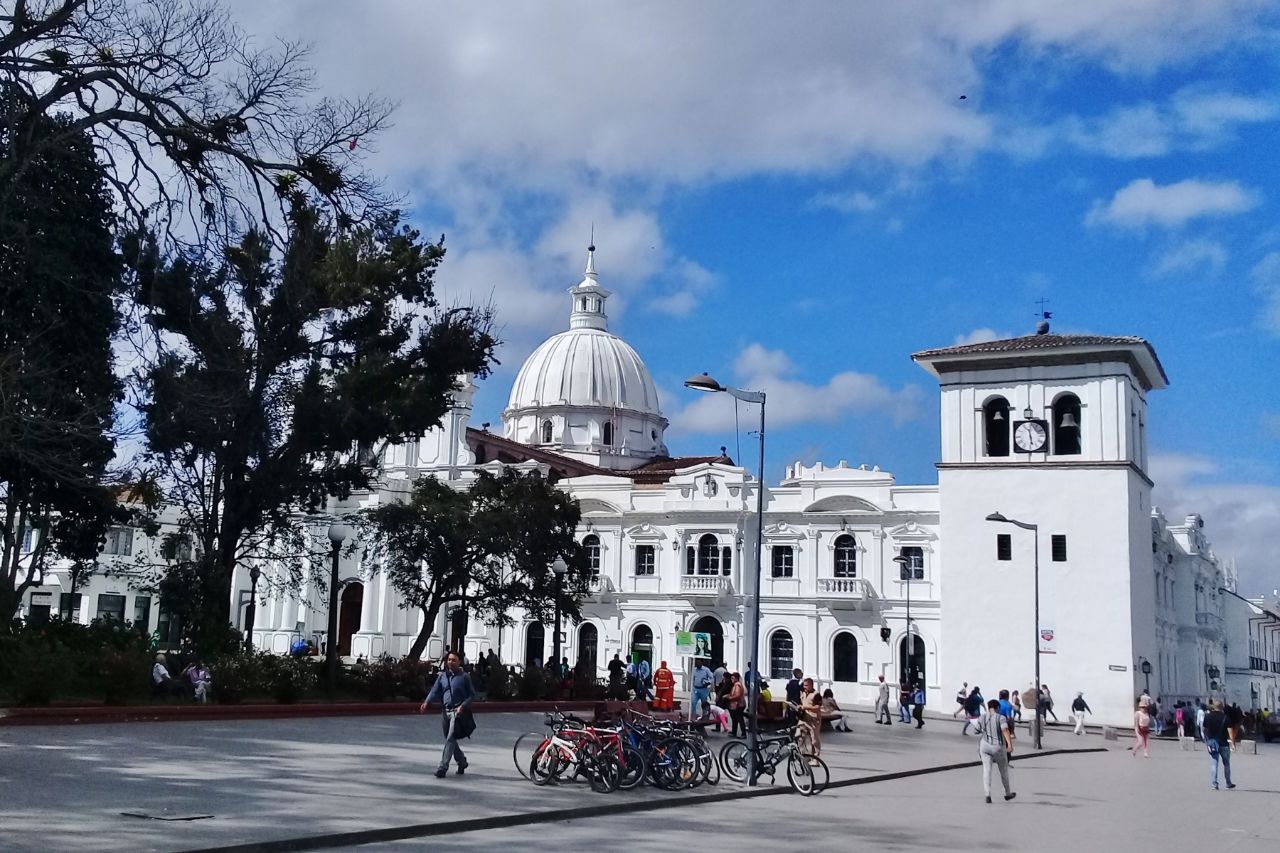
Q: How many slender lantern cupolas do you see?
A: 1